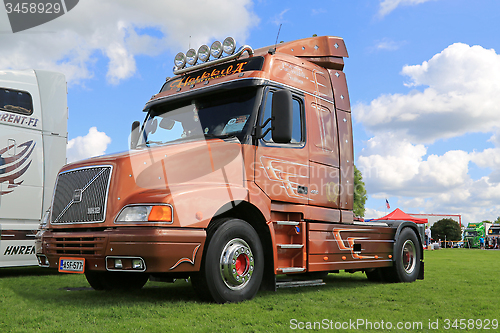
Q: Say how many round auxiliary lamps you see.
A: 5